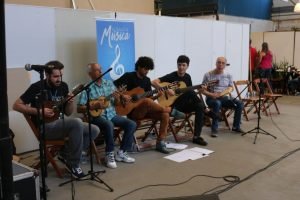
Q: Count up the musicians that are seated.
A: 5